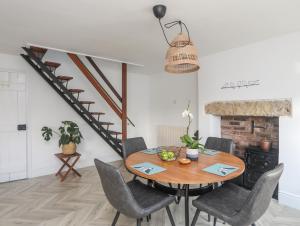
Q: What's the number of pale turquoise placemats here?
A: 4